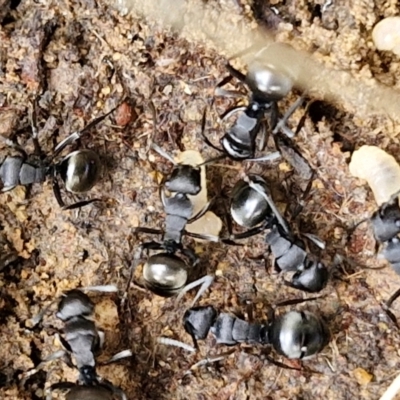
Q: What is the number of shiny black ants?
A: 7